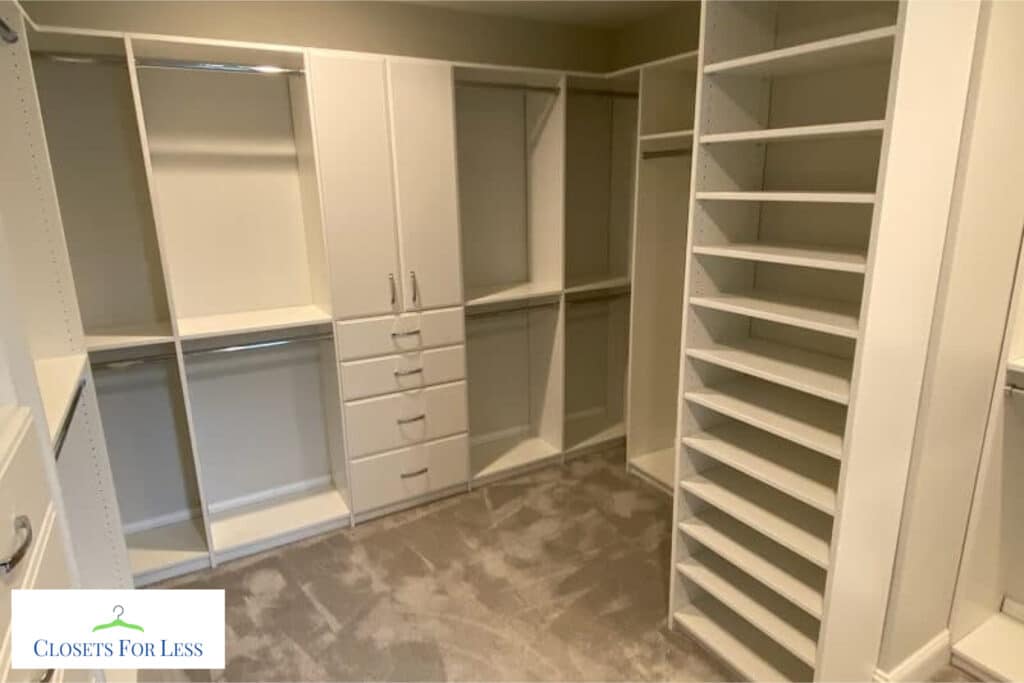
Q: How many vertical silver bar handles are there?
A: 2